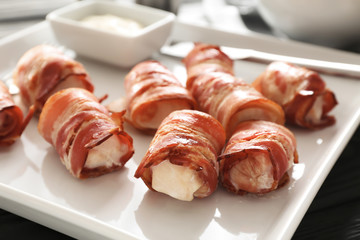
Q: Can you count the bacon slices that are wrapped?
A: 9